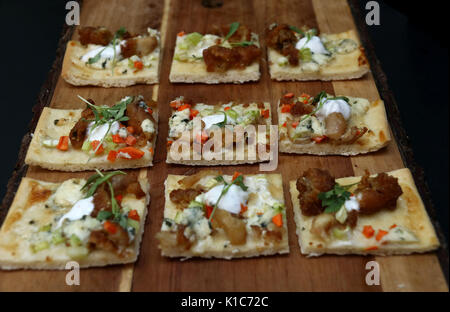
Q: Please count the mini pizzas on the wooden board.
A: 9